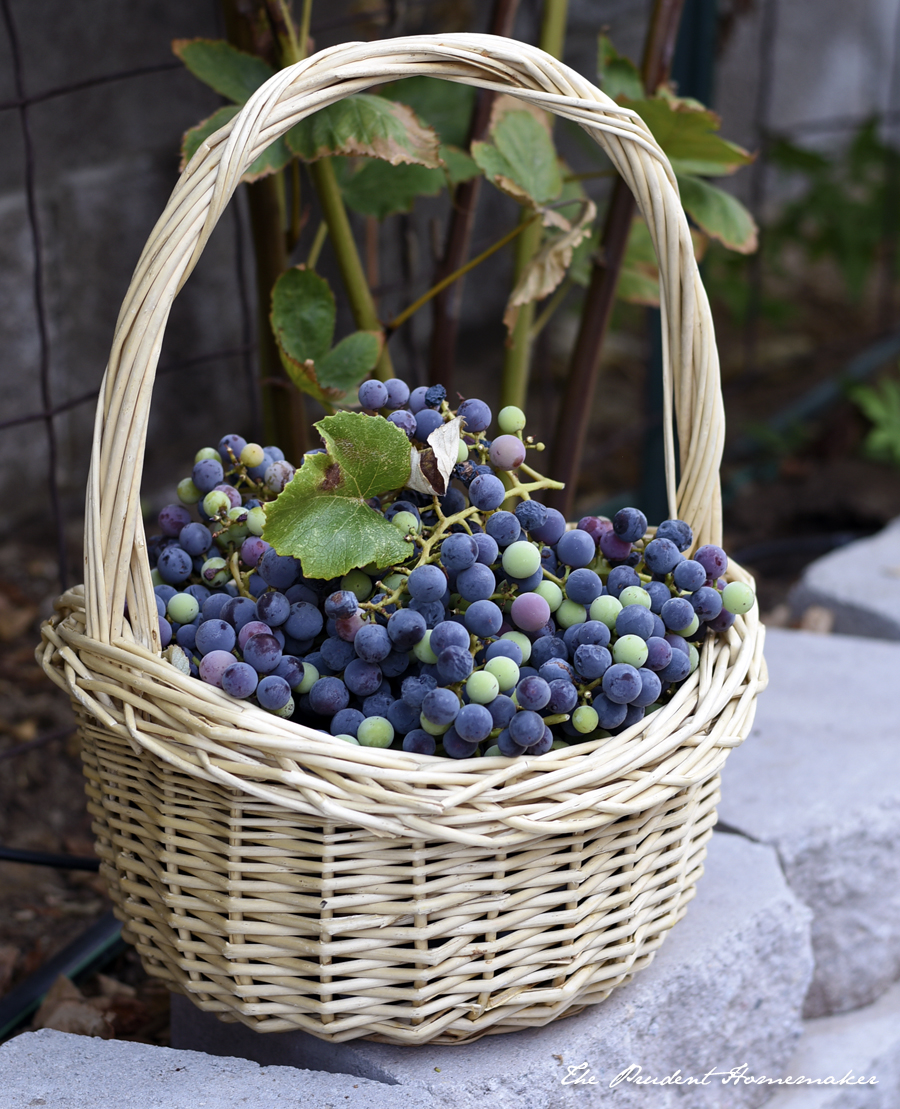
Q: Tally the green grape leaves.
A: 1